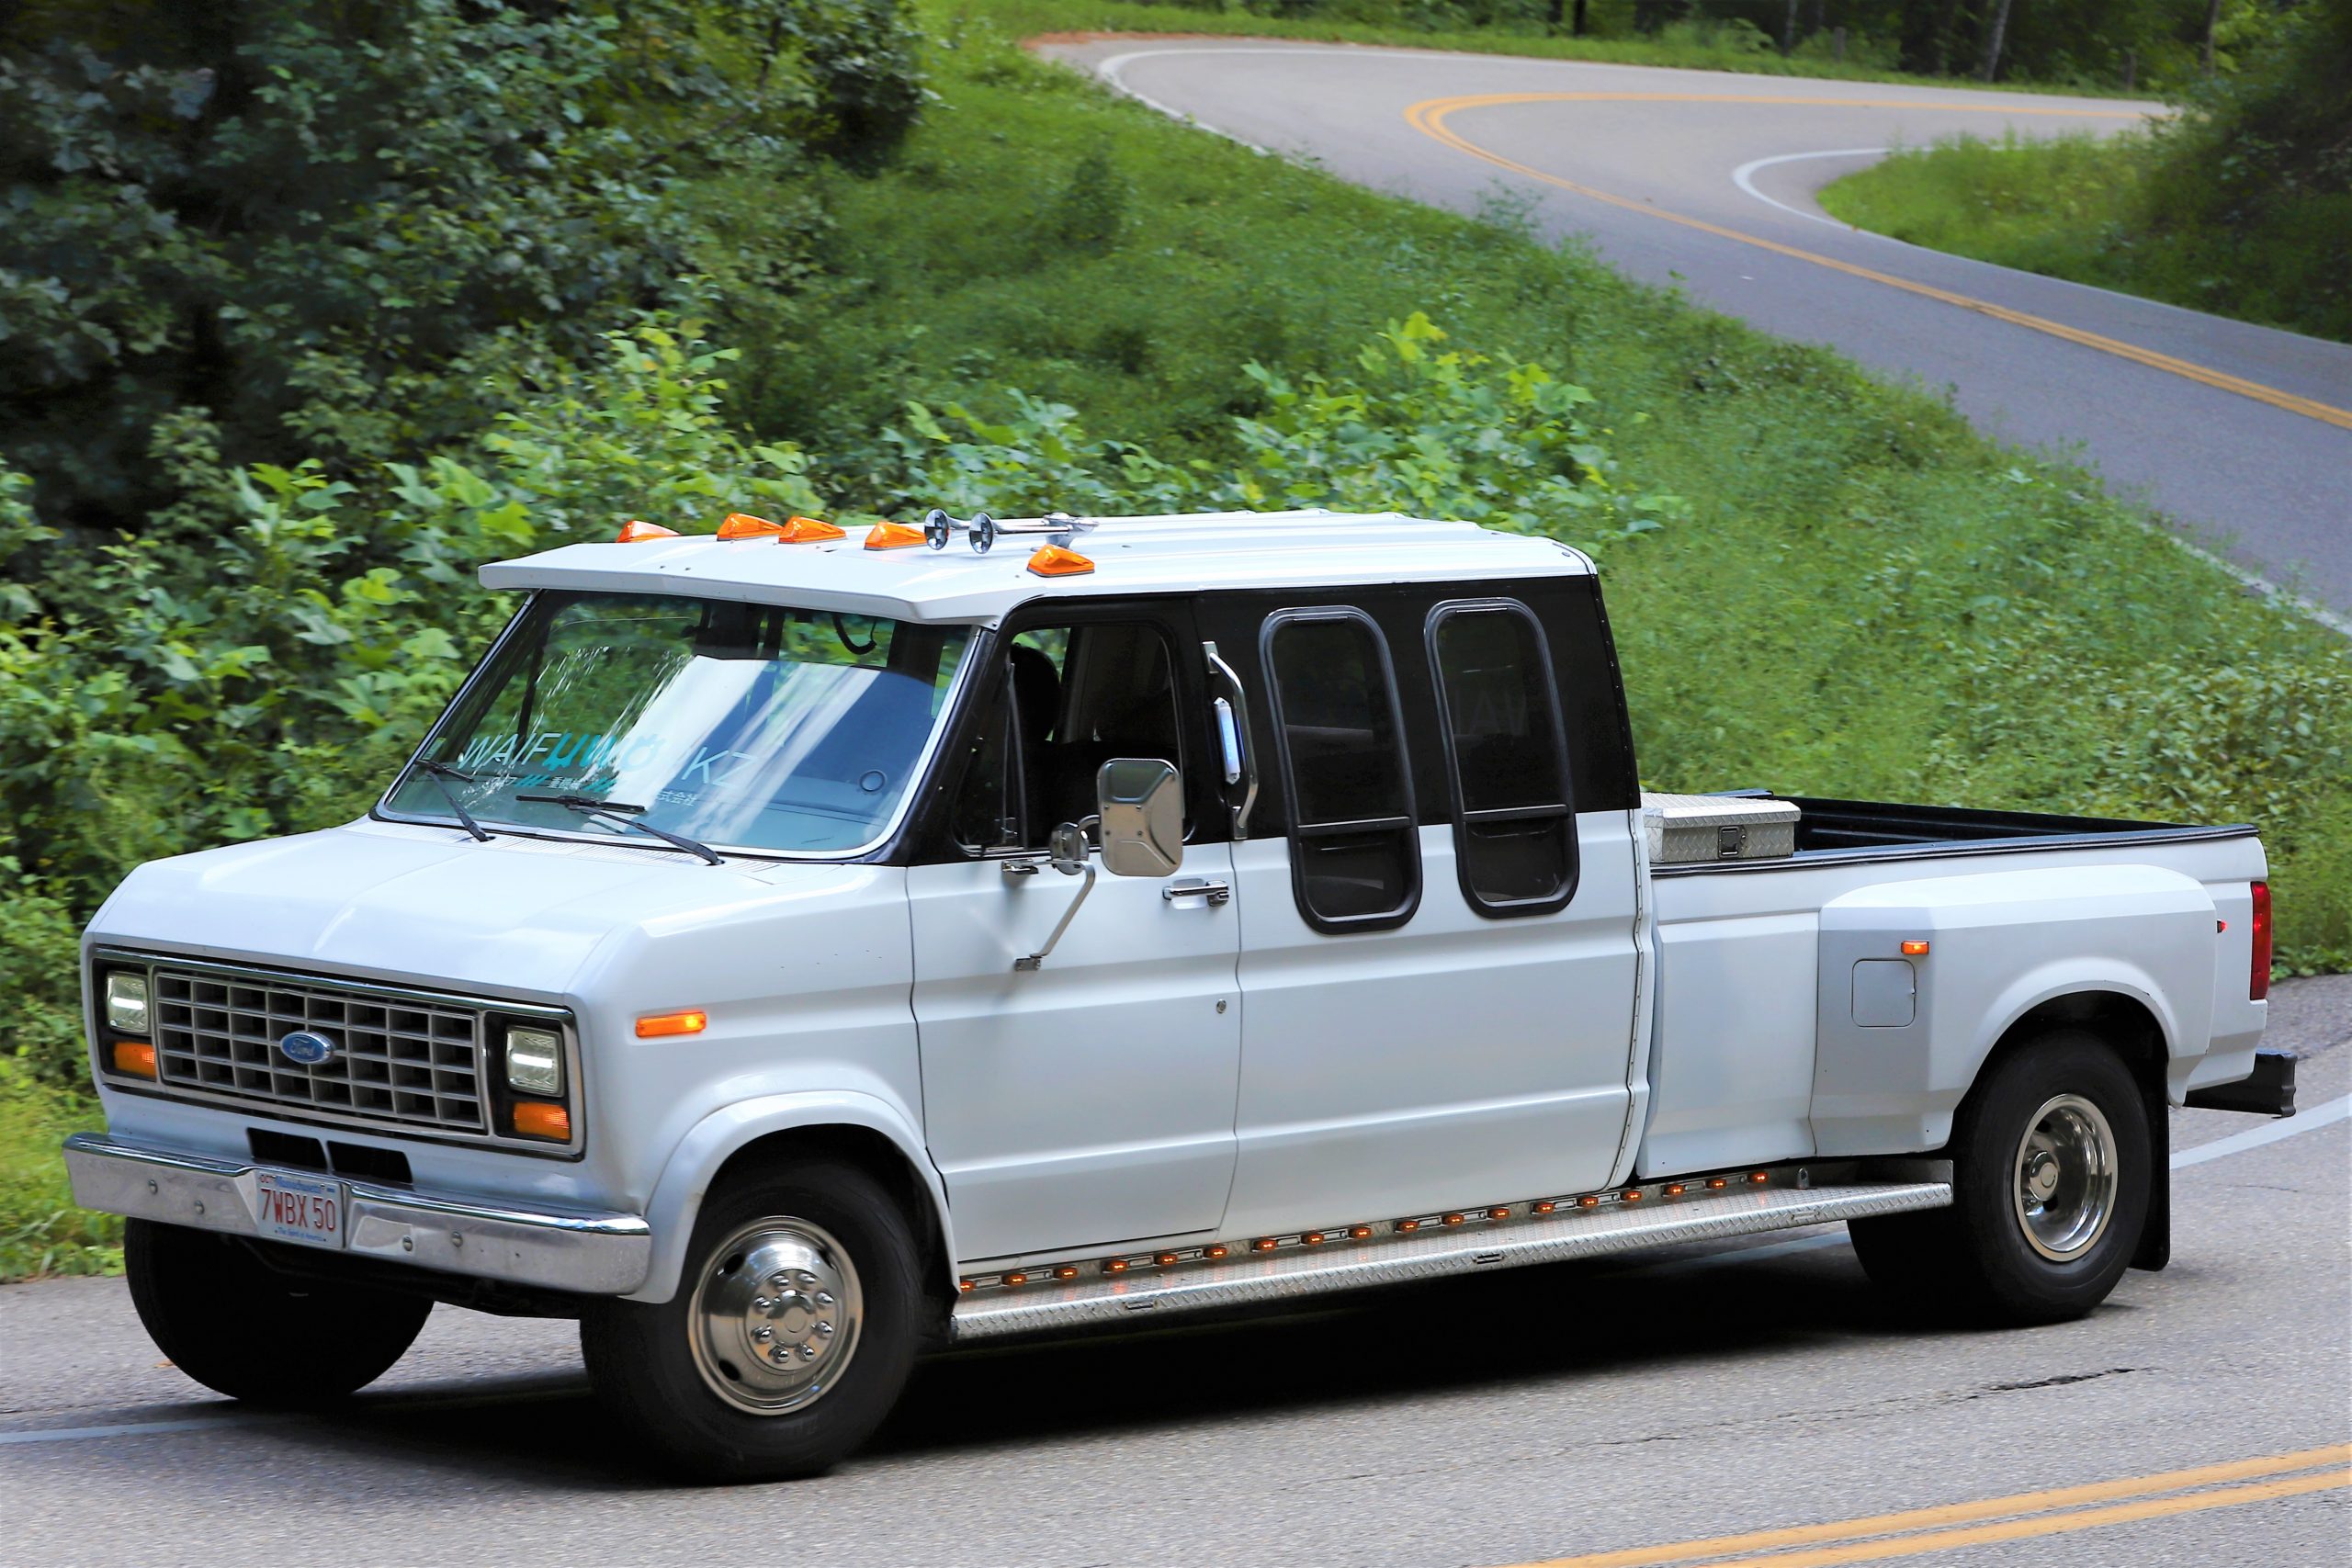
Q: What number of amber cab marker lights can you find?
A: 5